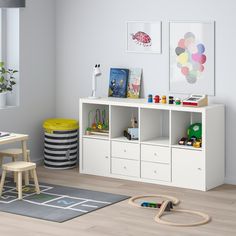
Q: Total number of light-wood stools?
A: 2